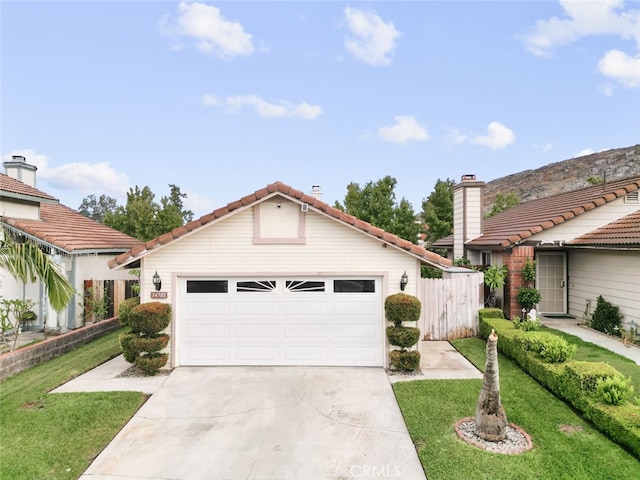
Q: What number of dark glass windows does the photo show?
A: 4